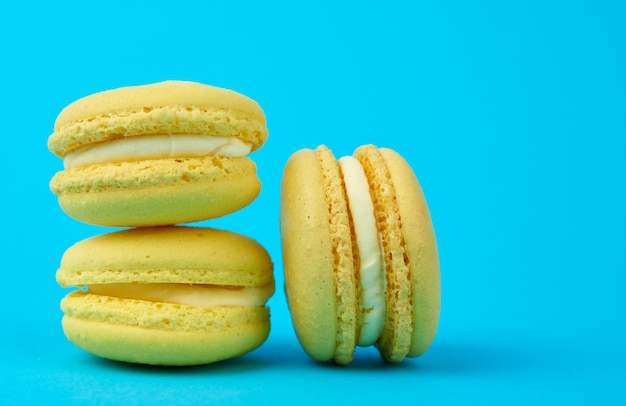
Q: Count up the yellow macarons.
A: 3